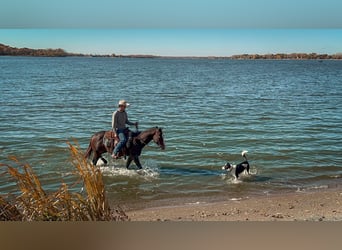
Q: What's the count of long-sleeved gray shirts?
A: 1